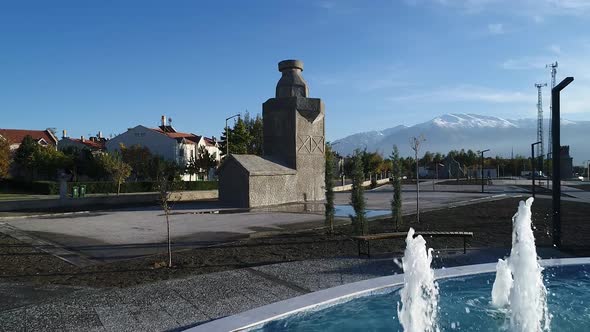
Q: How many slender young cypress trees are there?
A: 3